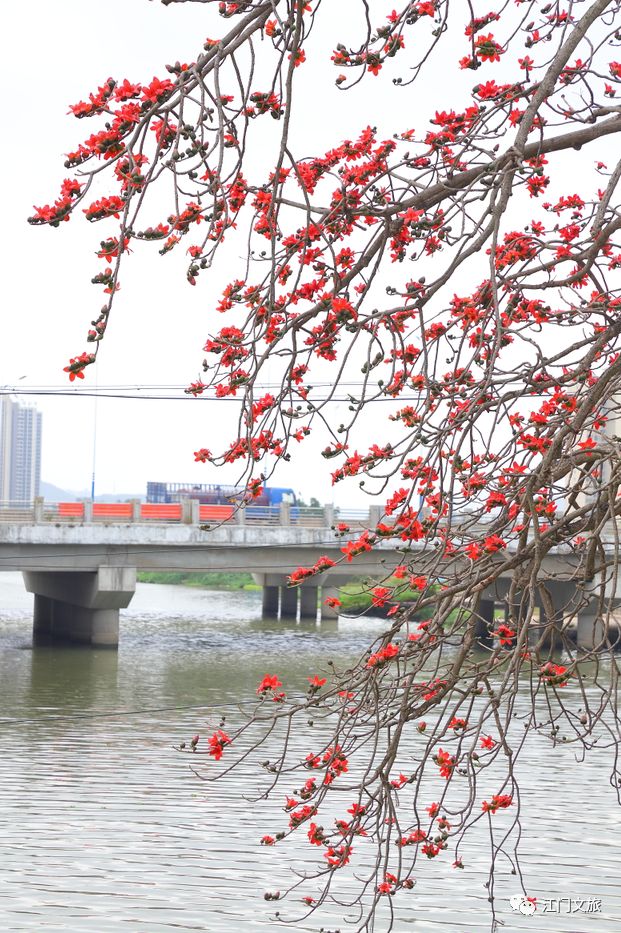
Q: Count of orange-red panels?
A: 4